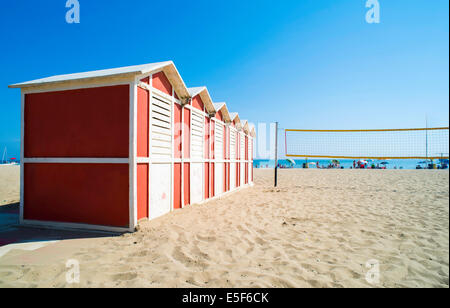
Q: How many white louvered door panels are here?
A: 6